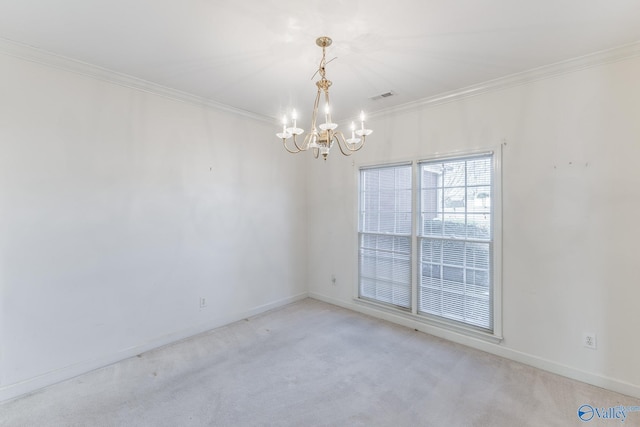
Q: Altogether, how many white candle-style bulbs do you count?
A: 6